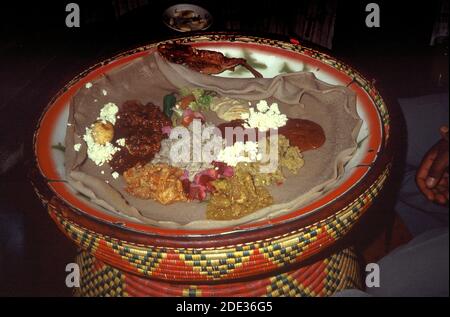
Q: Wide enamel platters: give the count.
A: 1